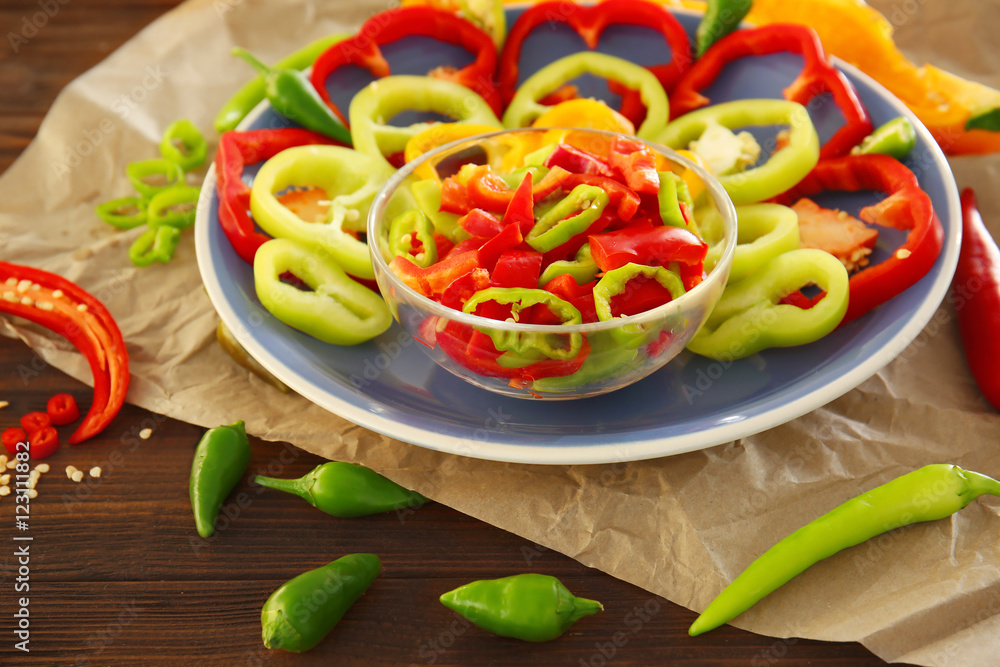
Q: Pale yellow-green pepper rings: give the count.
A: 7